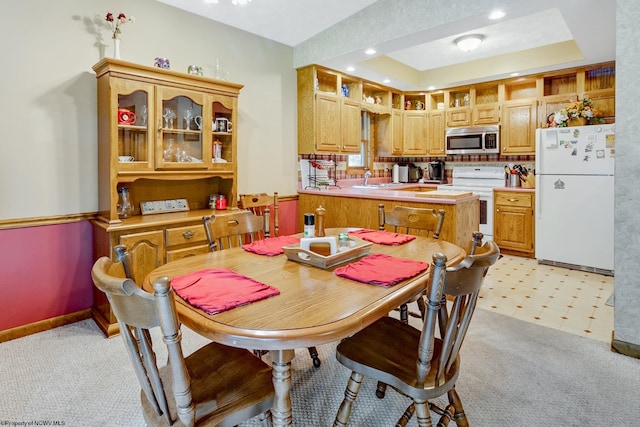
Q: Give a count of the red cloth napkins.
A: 4